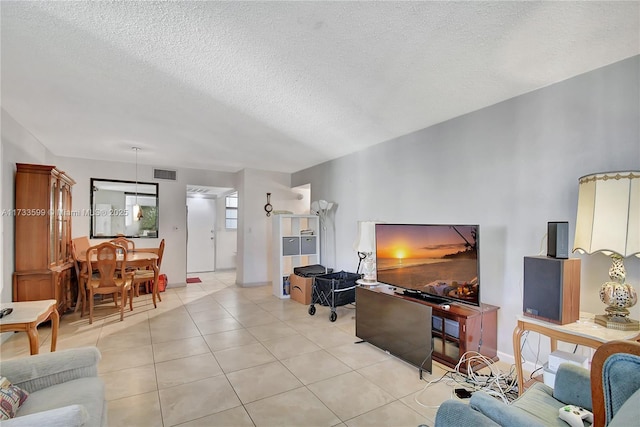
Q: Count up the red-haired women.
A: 0